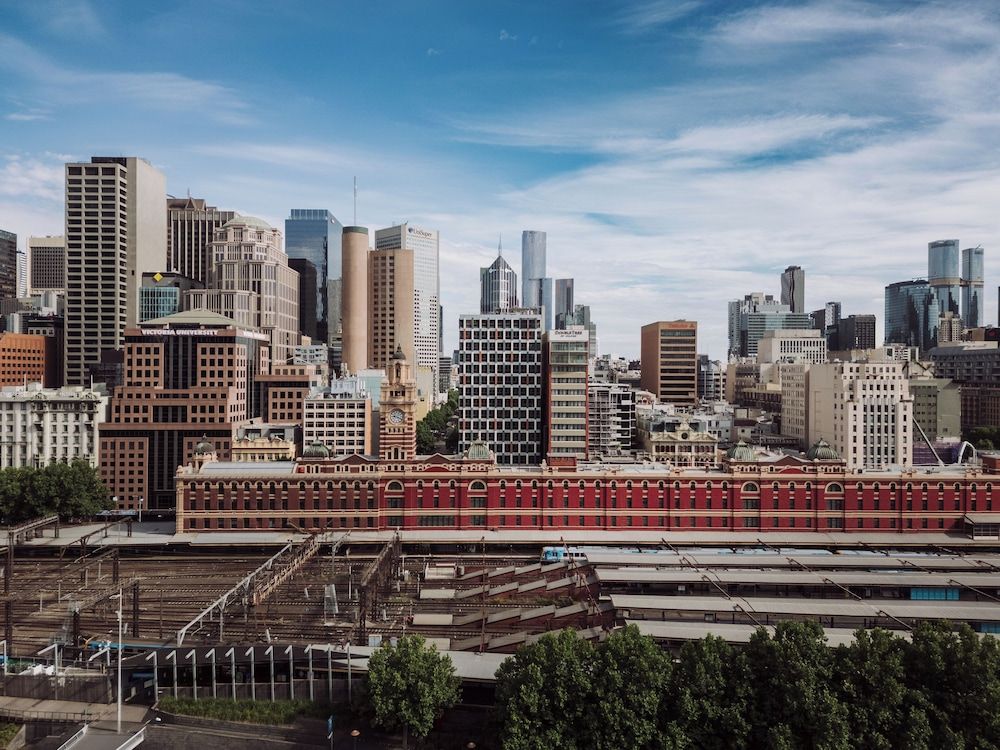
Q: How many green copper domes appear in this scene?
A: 5